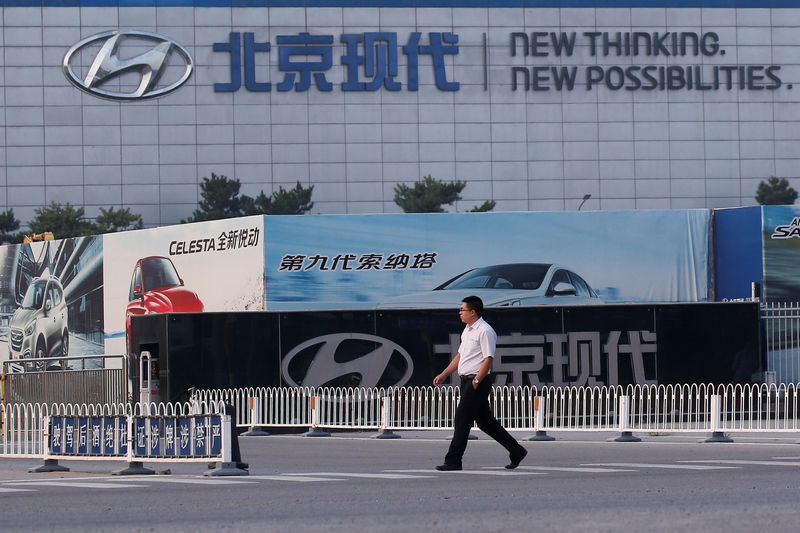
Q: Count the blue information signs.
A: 12